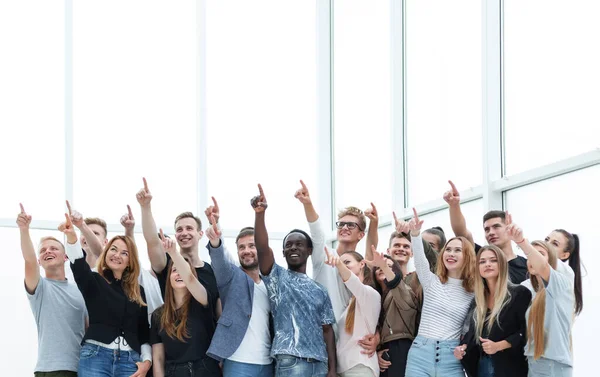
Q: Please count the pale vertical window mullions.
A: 5